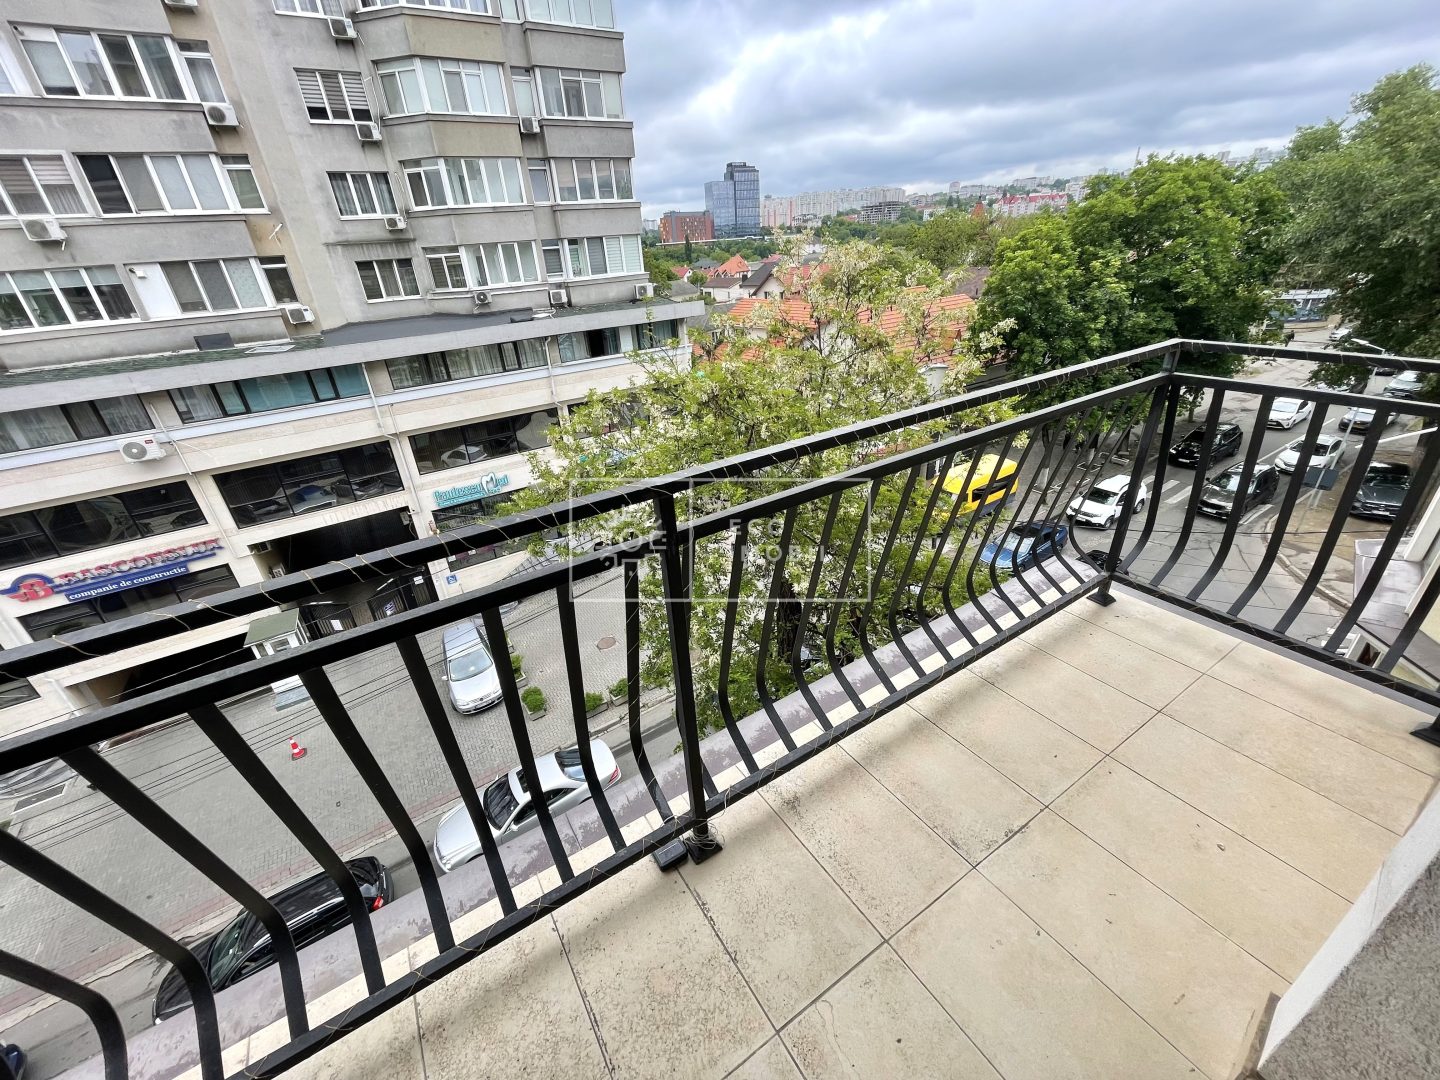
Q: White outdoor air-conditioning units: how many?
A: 12